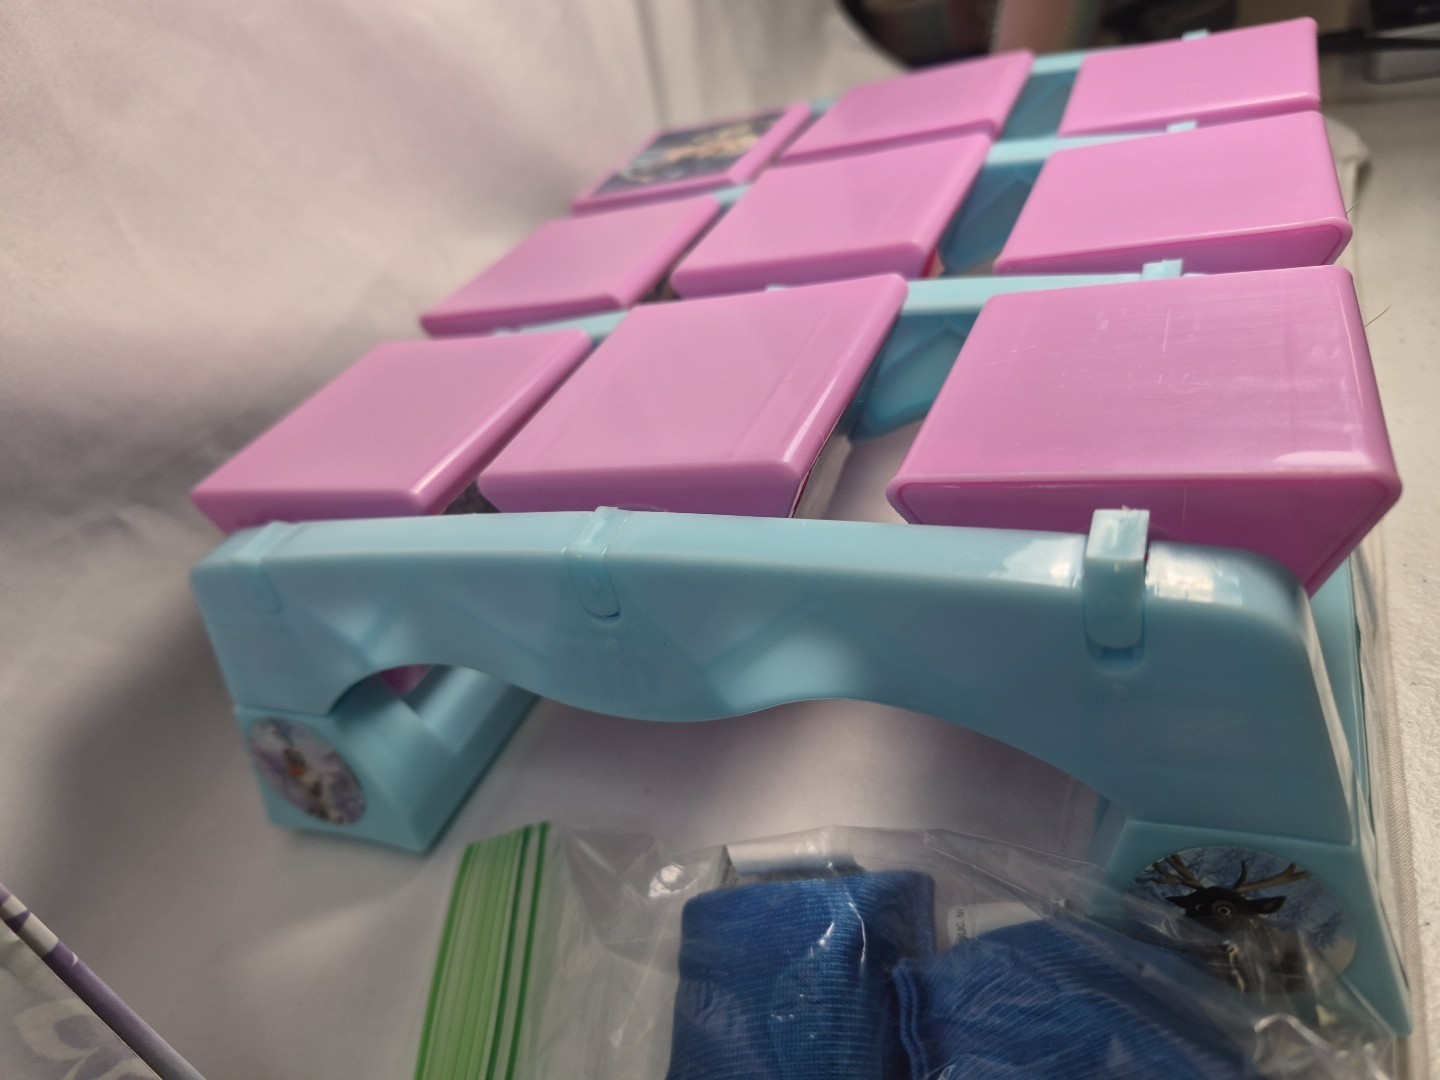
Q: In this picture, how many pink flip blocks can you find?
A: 9